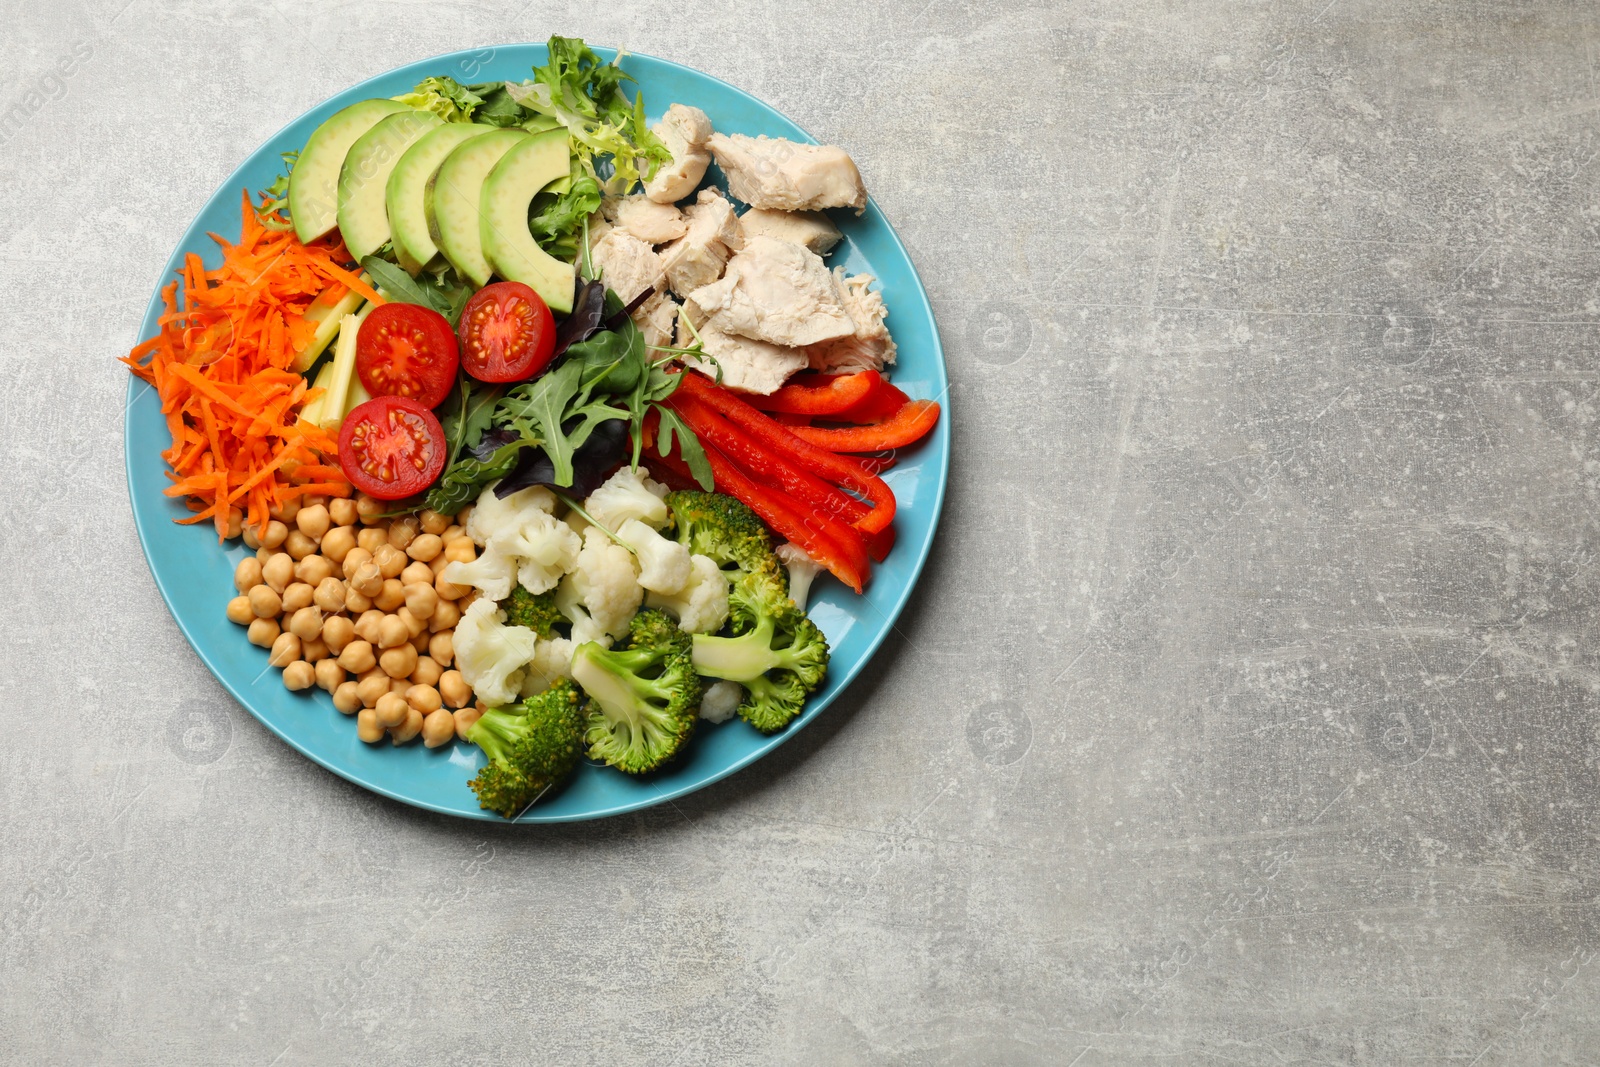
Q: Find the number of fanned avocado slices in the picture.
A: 5